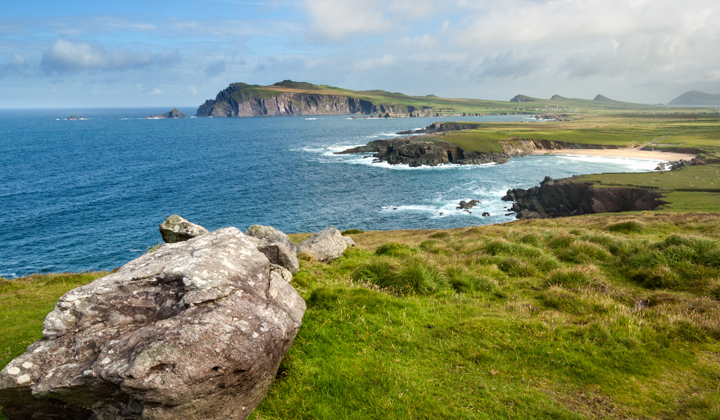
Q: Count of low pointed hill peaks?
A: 3